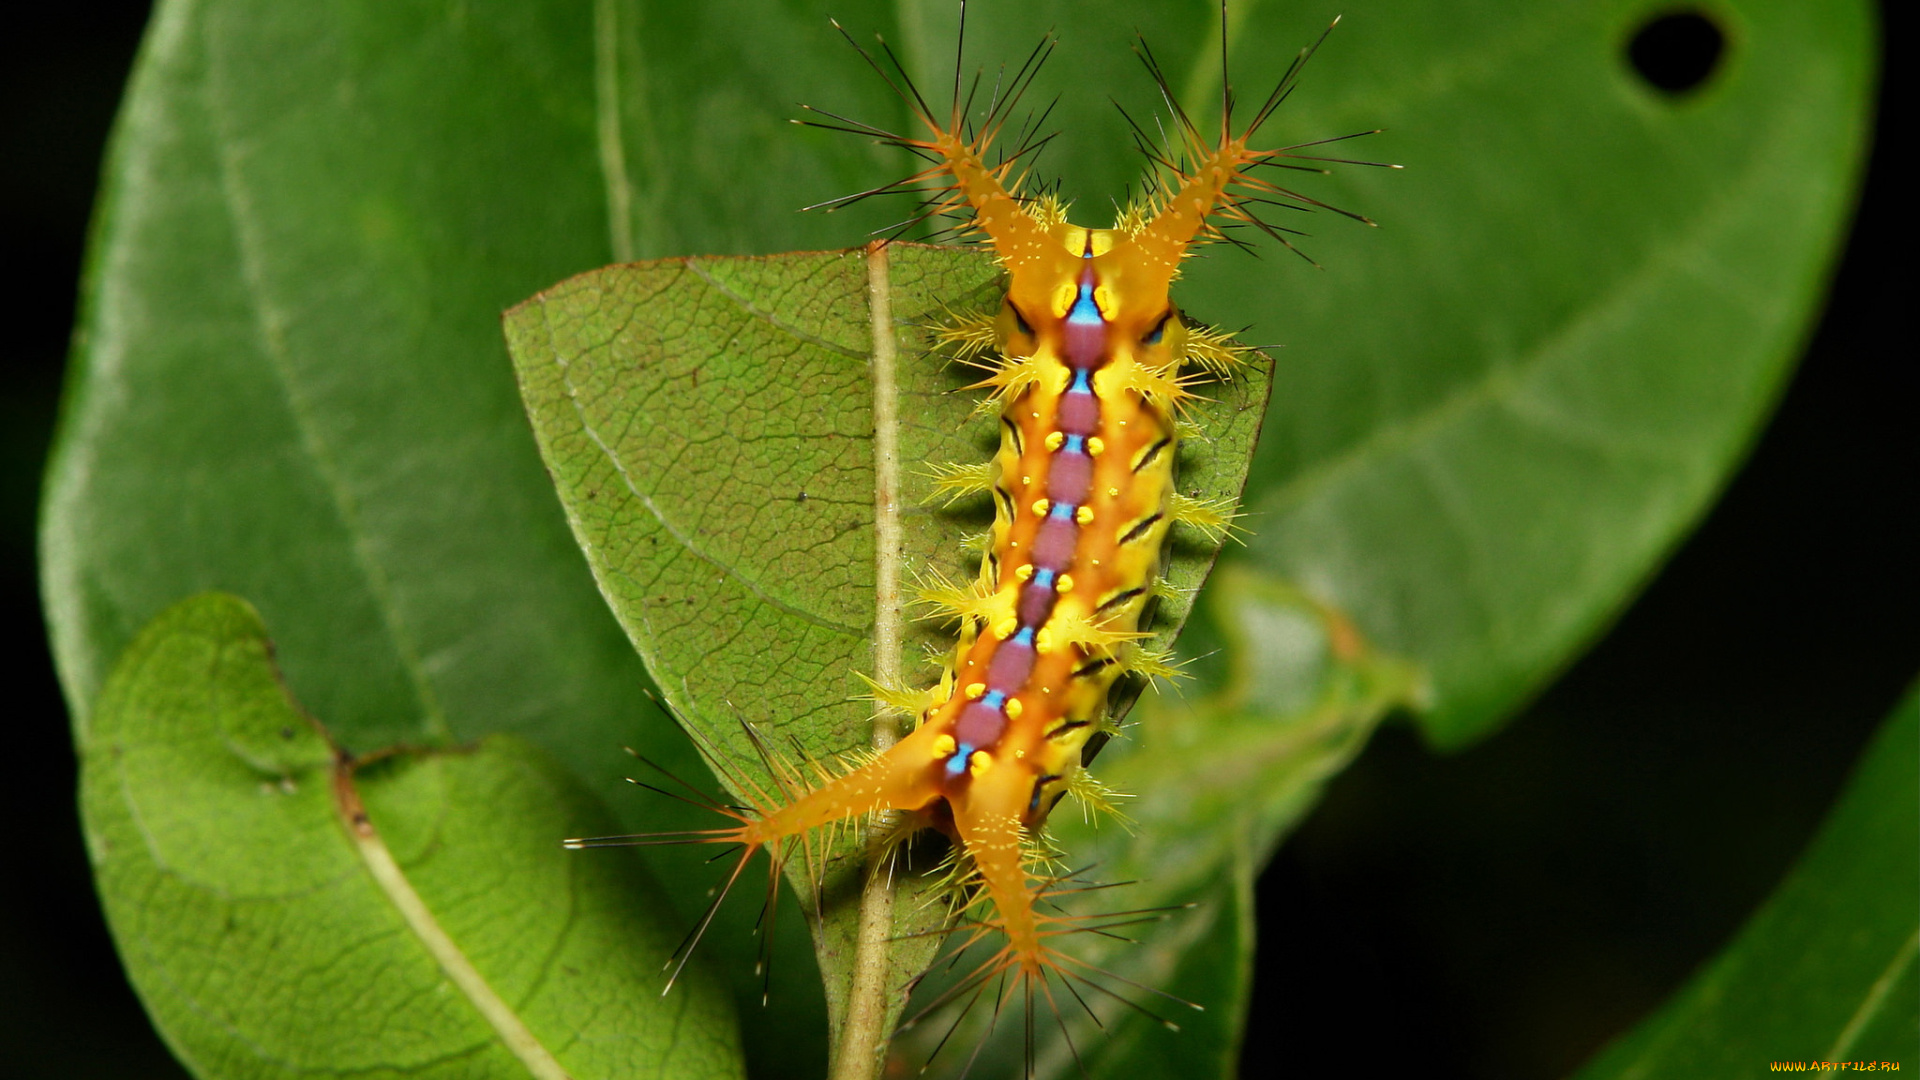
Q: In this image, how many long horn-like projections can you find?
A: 4